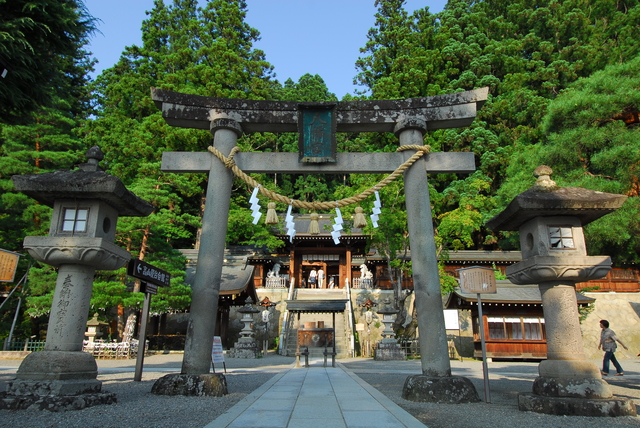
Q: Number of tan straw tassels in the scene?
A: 3